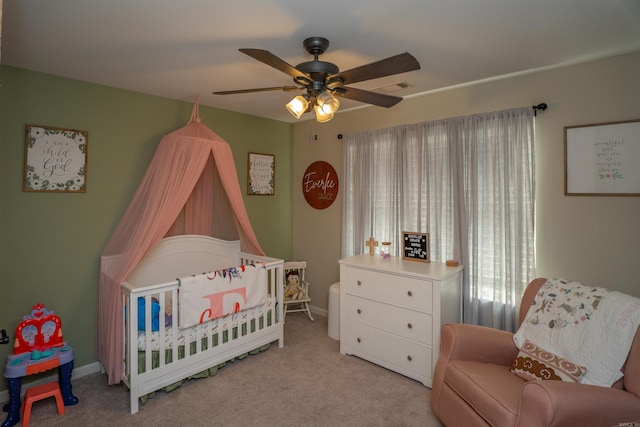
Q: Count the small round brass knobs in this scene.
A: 6